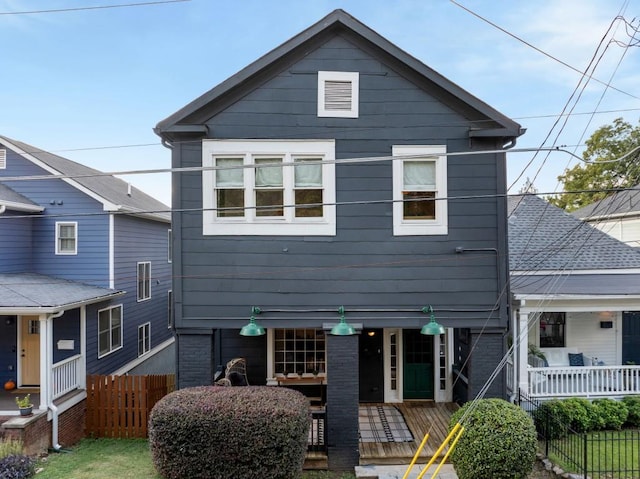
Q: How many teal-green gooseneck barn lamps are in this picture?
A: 3